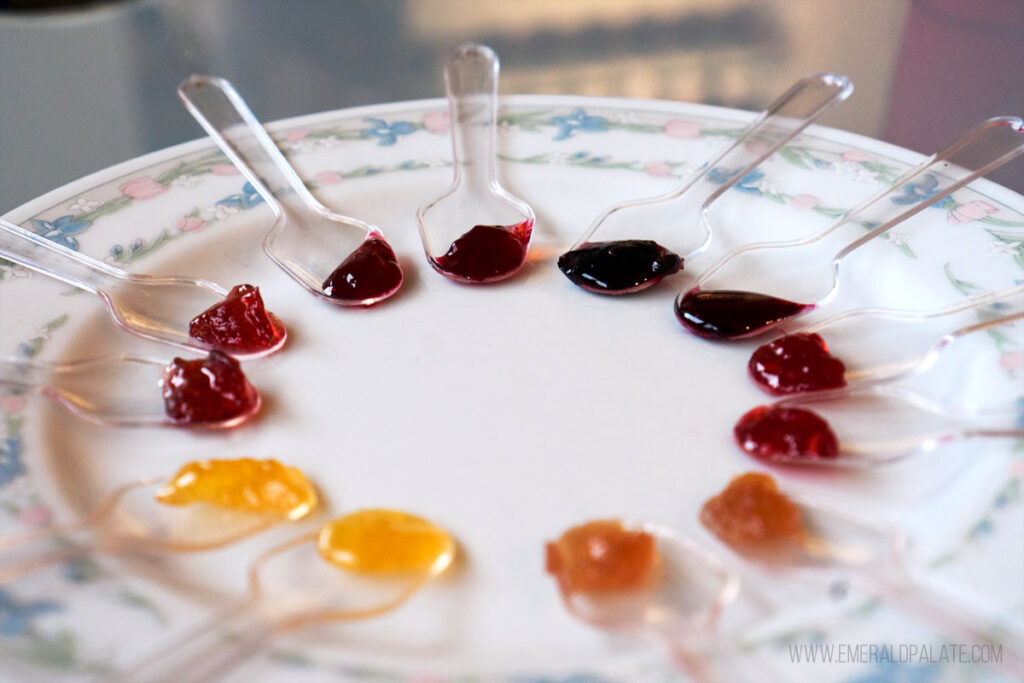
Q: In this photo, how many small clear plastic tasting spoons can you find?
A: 12